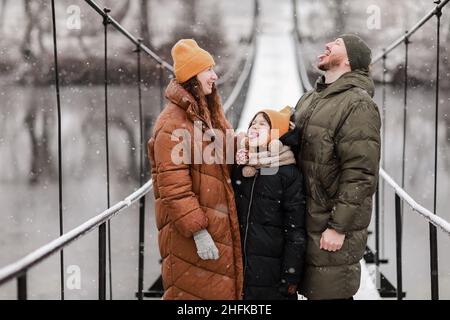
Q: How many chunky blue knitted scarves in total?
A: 0